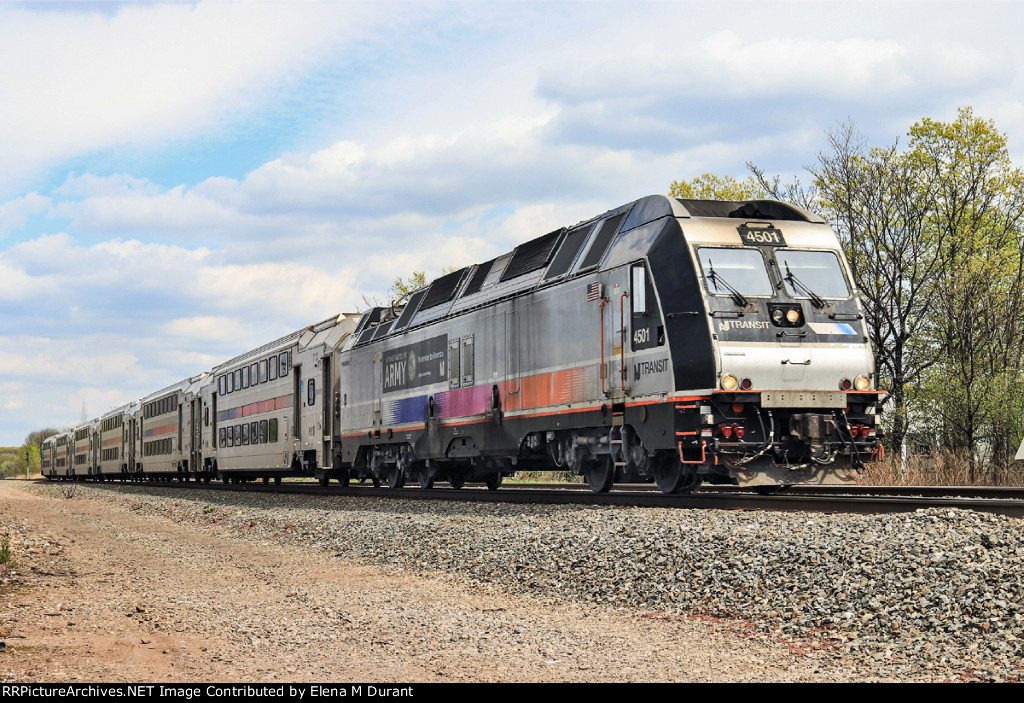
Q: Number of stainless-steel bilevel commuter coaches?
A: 6